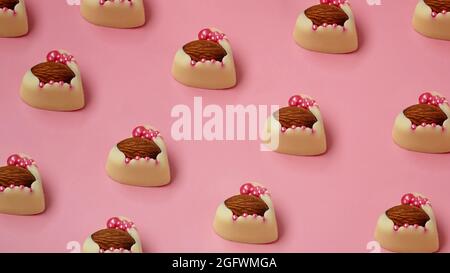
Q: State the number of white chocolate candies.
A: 13